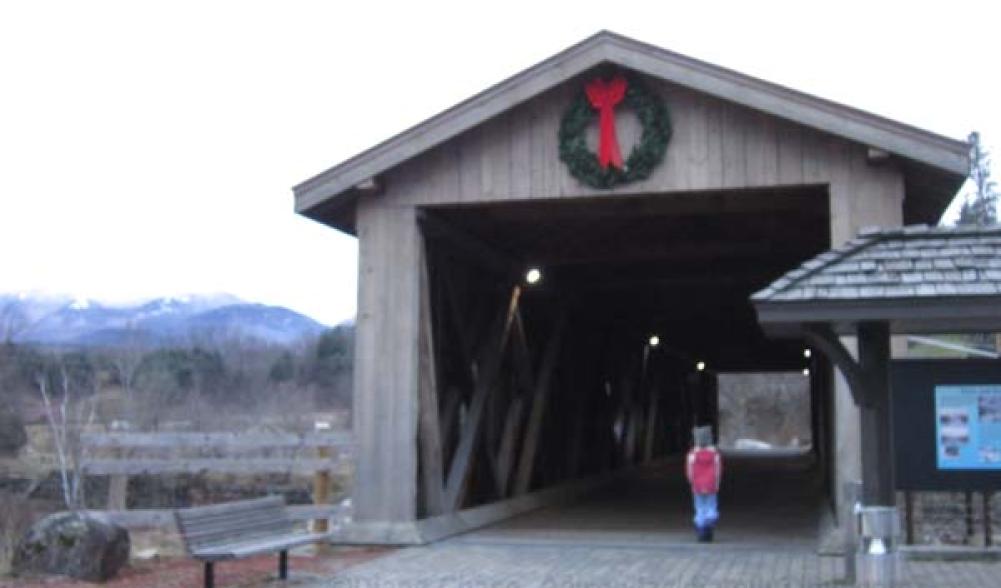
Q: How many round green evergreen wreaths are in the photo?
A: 1